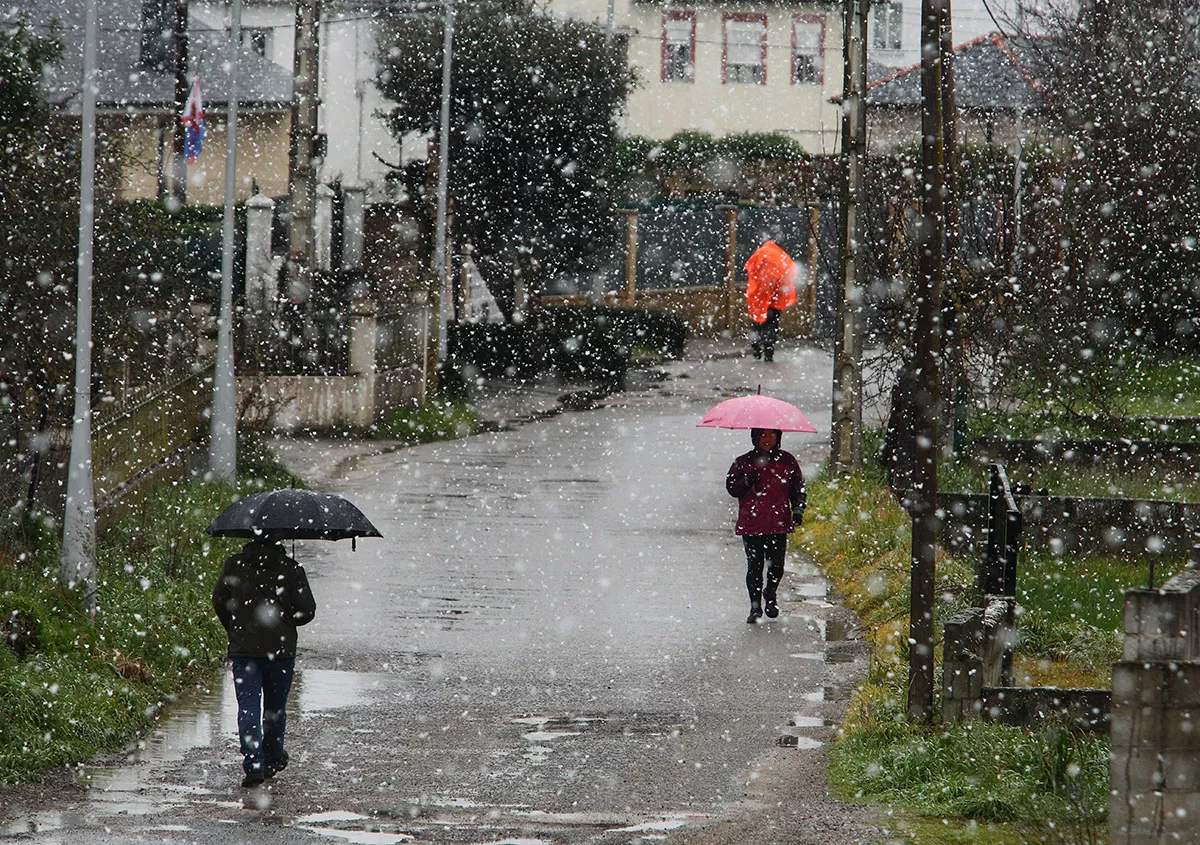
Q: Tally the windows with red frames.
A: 3